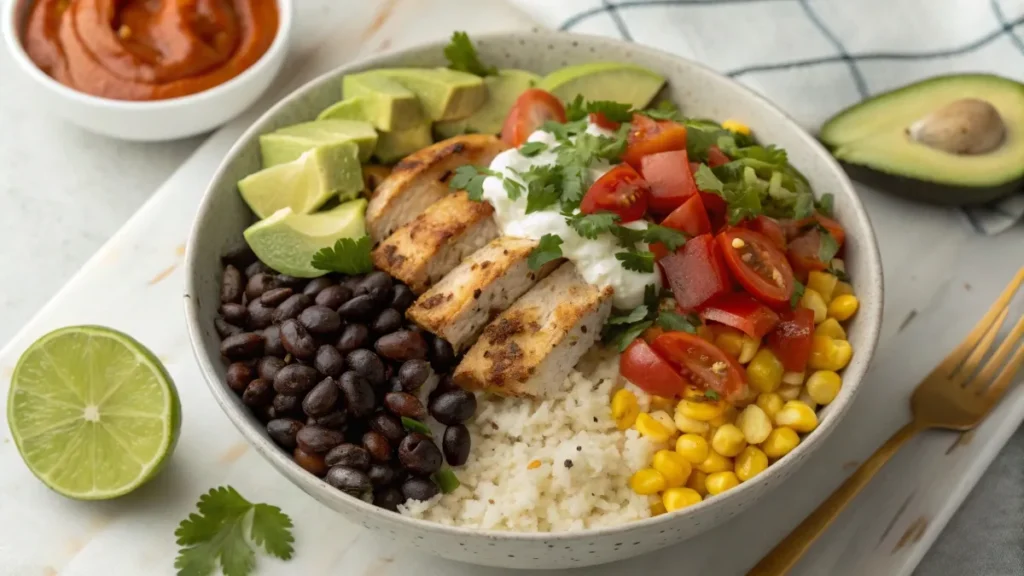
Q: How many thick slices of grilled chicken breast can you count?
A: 4